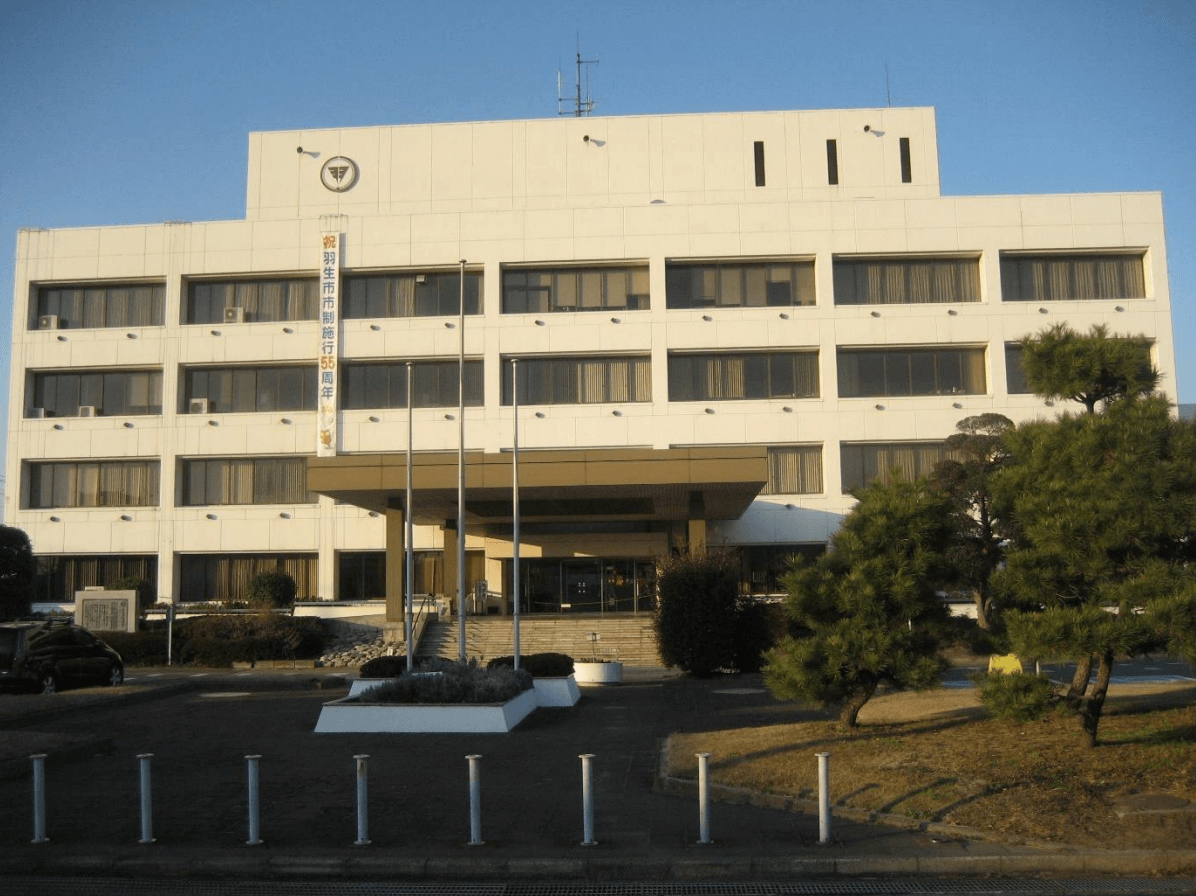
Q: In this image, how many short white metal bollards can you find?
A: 8